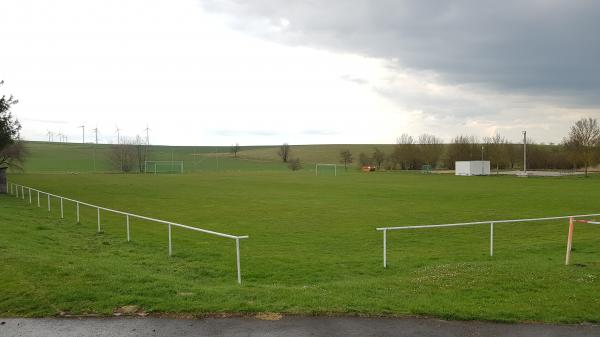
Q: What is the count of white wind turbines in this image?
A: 9